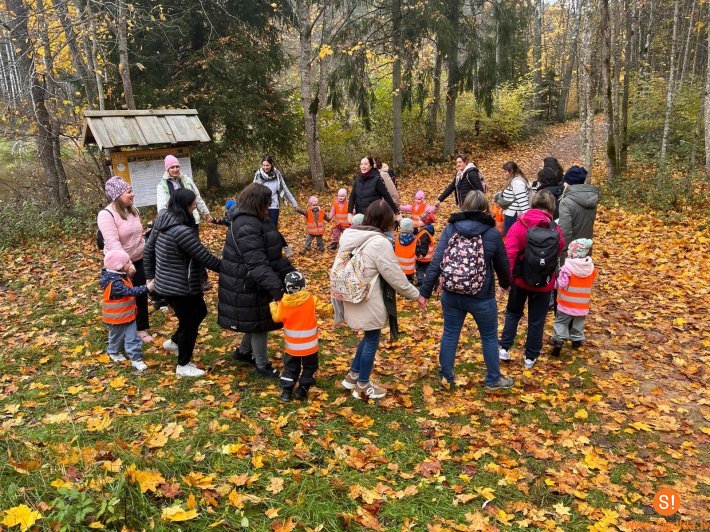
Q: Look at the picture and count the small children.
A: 11